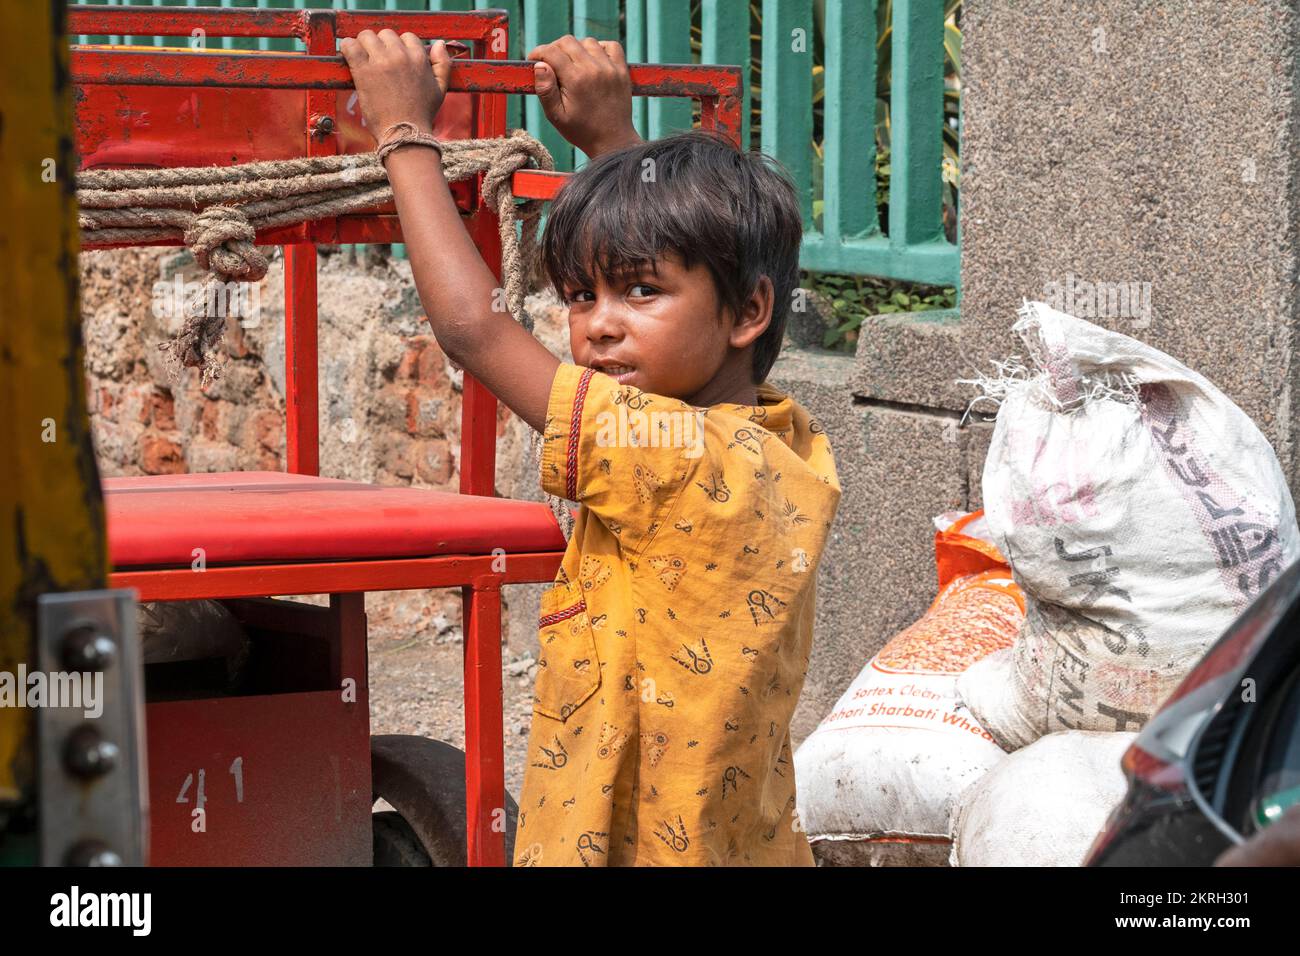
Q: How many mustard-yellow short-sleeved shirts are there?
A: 1